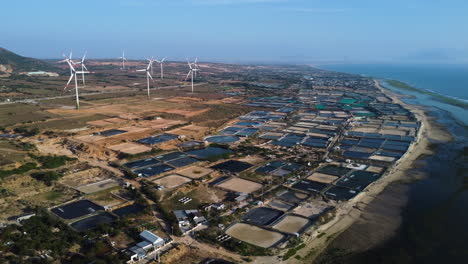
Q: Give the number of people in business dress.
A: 0